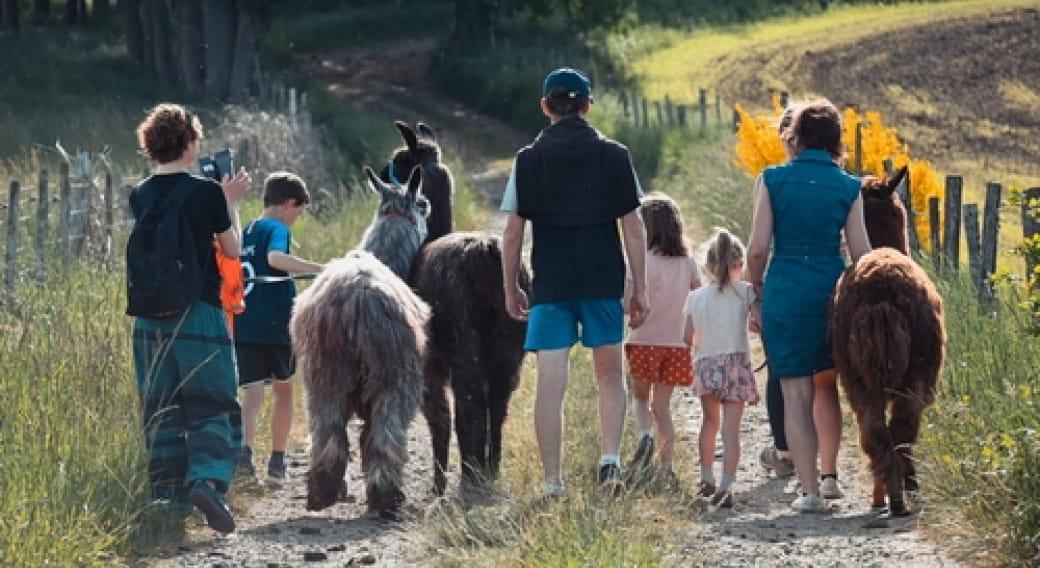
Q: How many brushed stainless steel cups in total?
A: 0